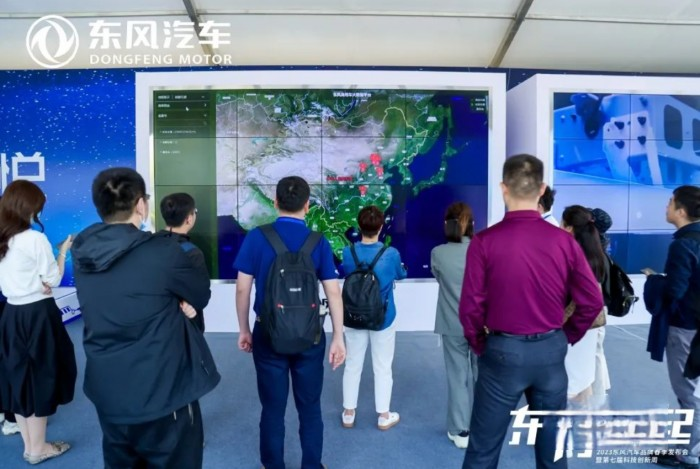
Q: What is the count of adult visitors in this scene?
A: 11